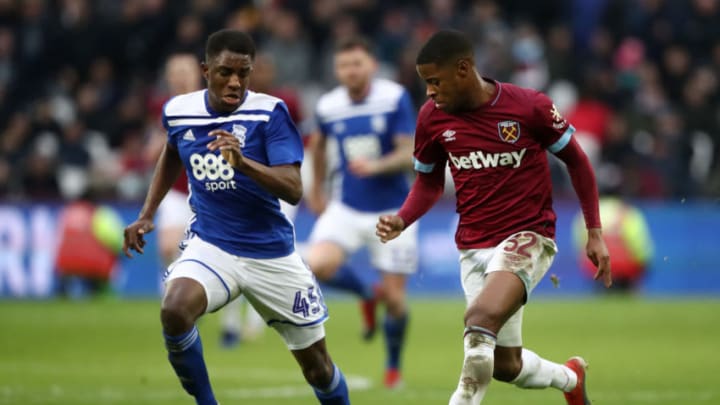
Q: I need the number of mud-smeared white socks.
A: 1